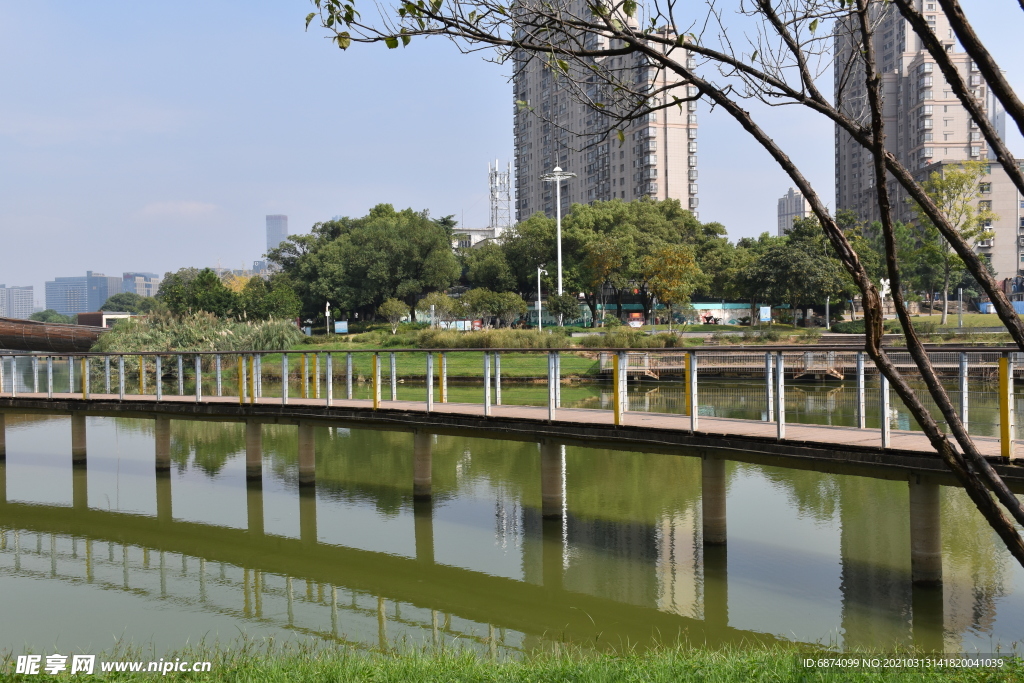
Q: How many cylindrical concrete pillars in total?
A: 9